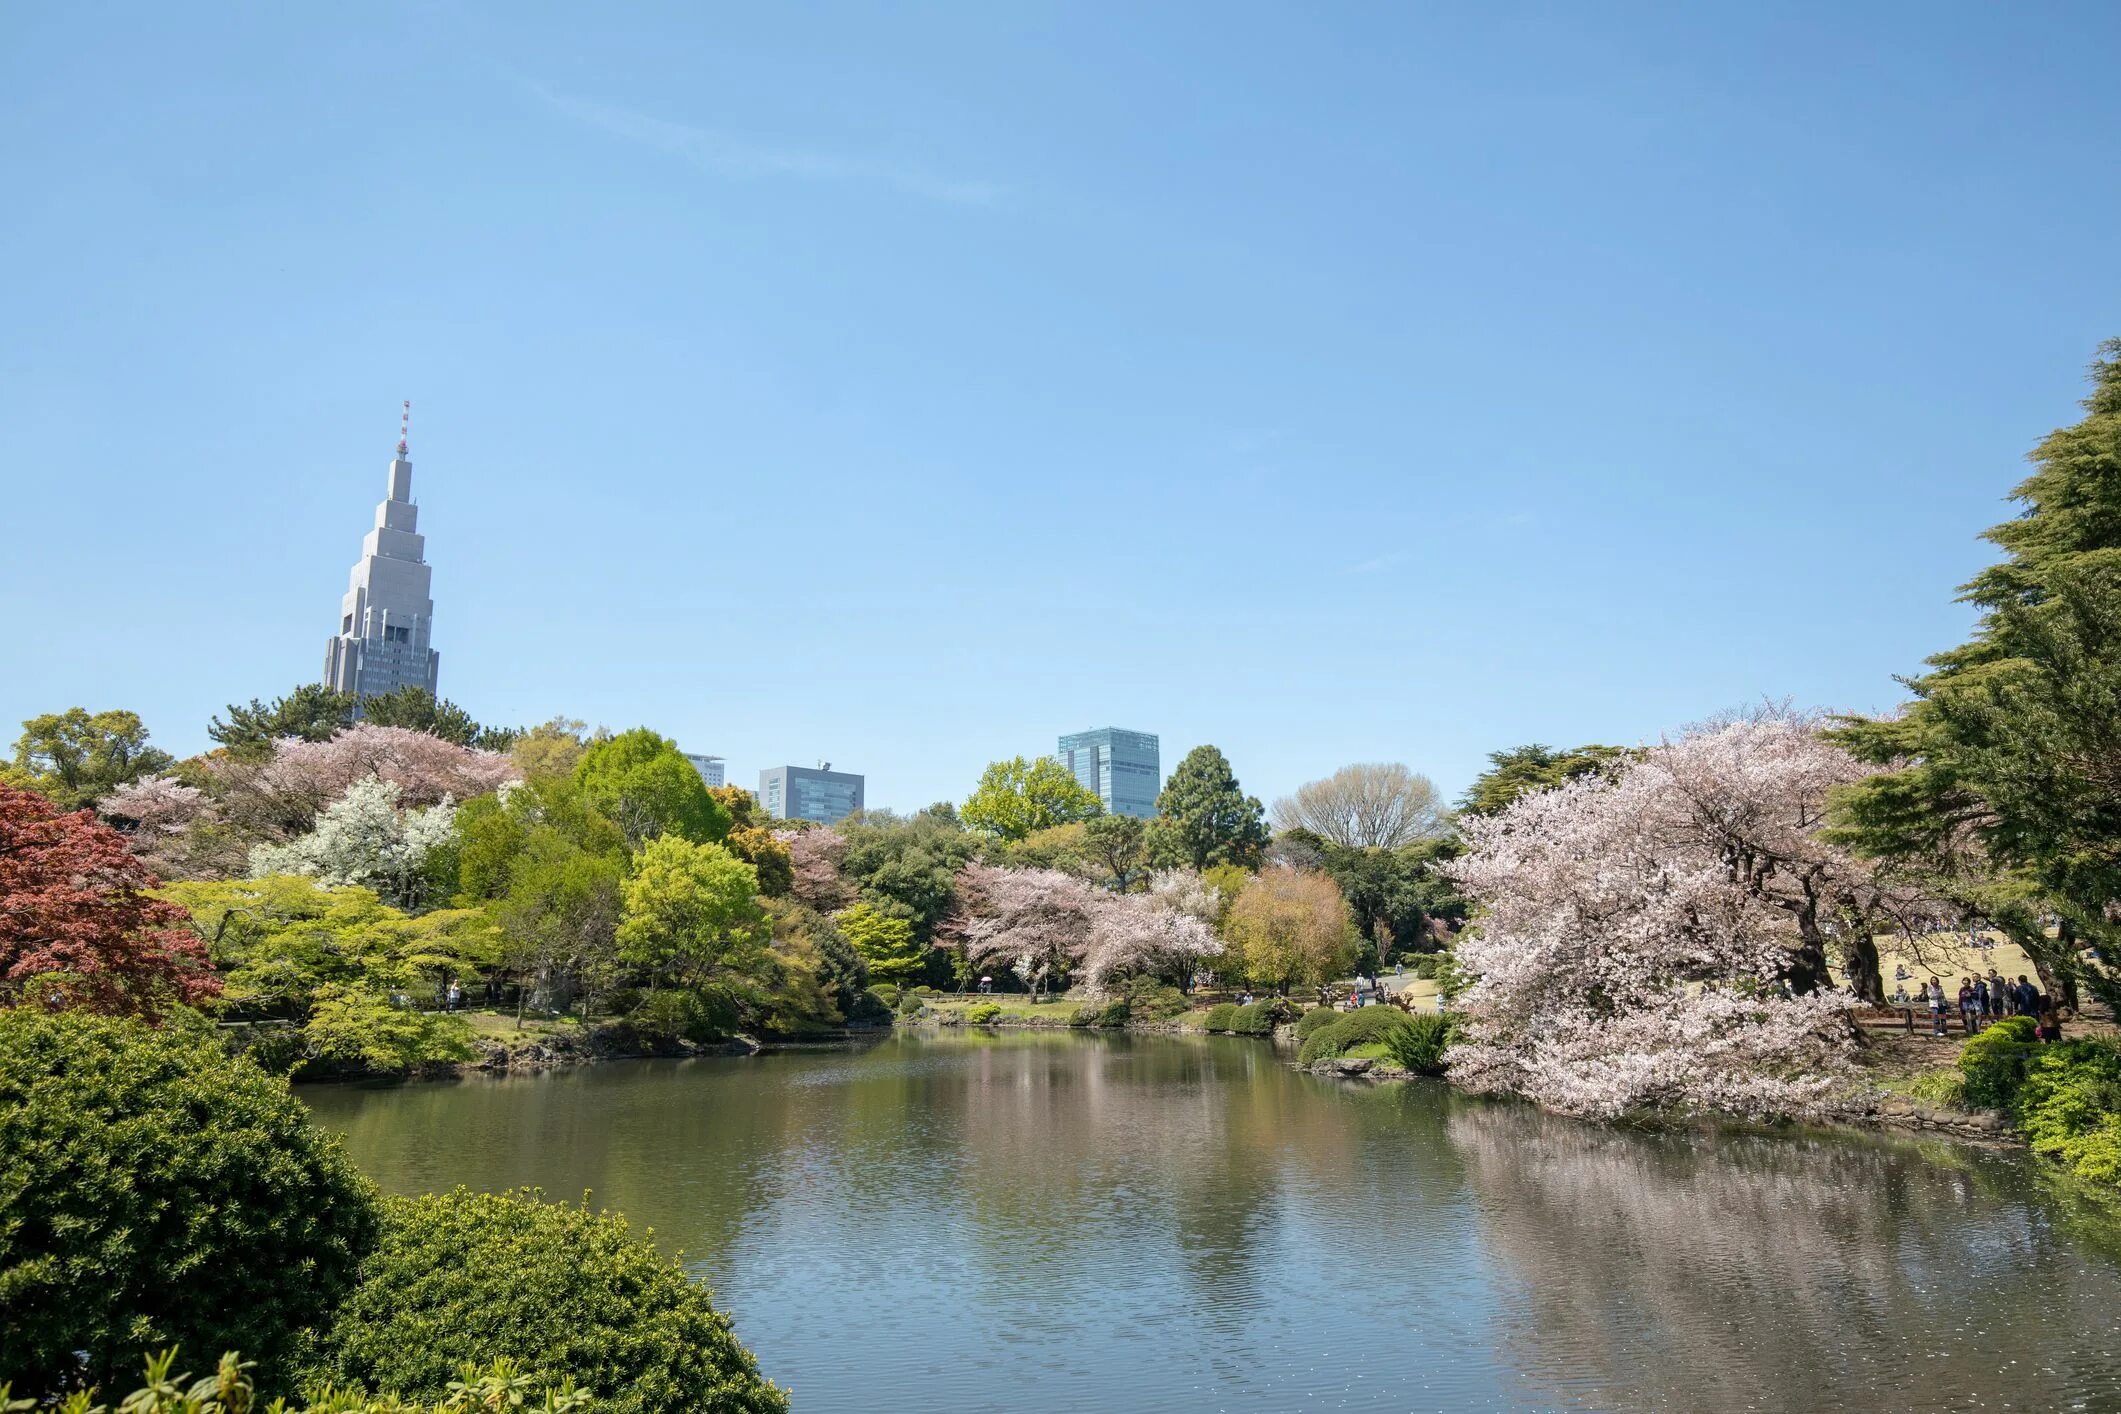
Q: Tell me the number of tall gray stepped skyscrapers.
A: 1